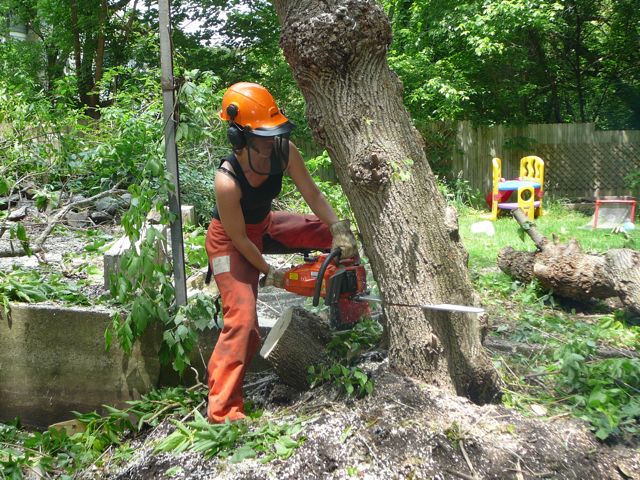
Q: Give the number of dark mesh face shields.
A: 1